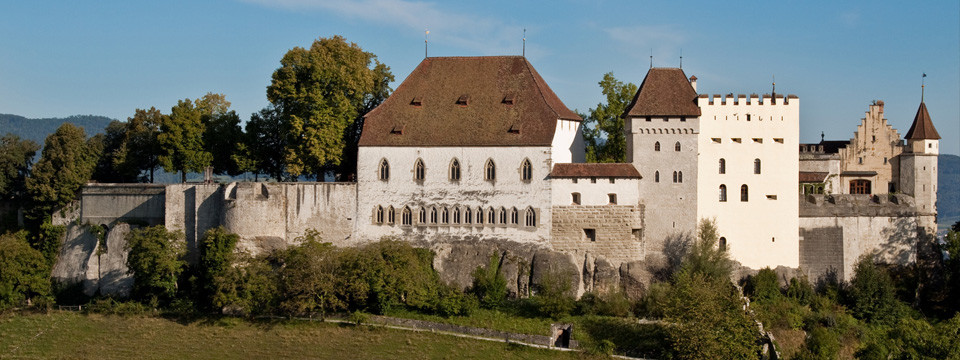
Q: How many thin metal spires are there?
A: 6